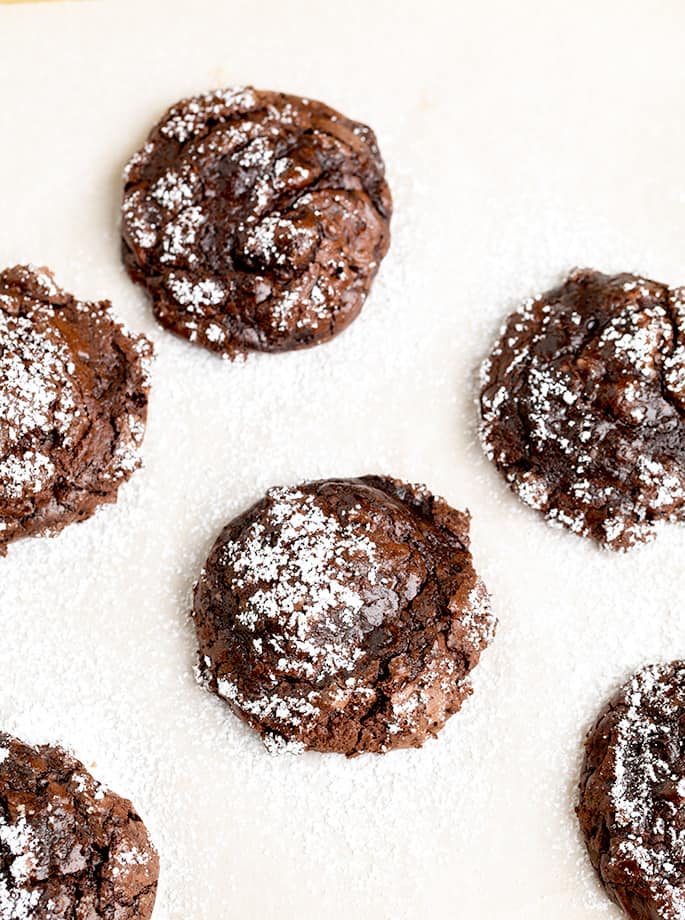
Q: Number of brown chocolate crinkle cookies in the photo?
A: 6